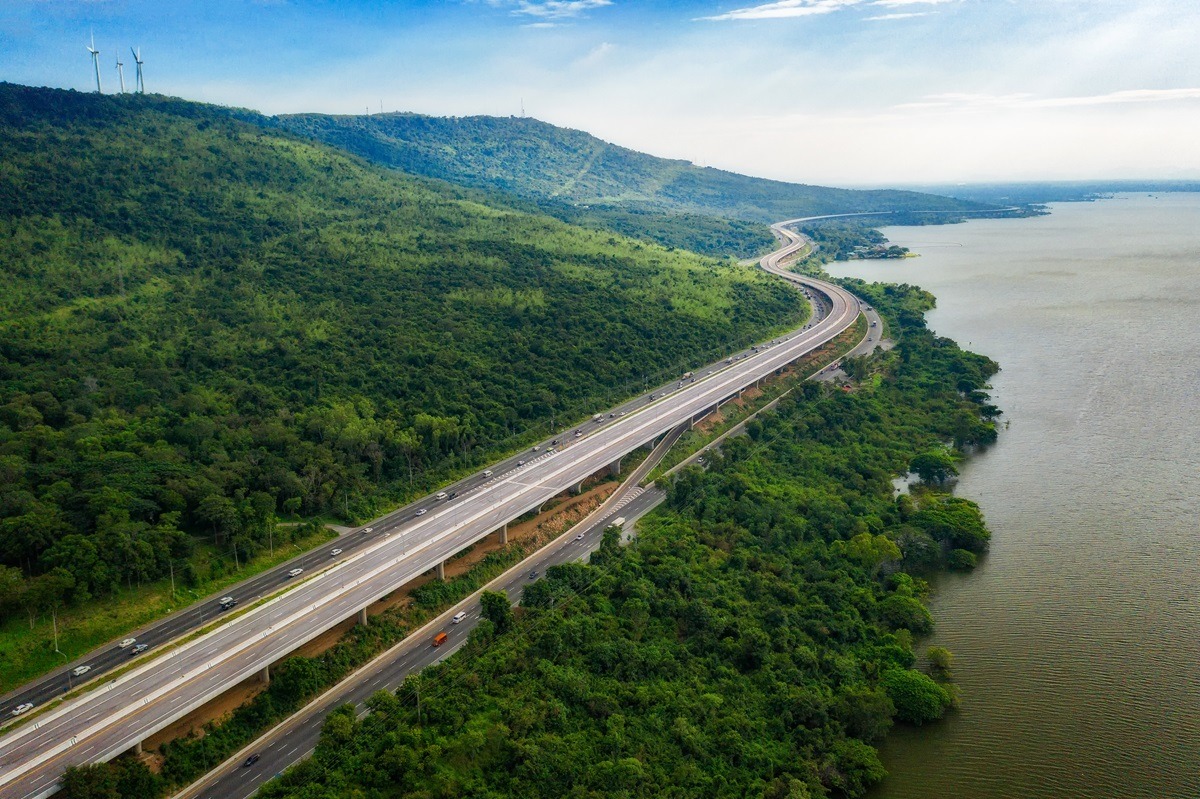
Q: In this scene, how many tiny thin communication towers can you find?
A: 3